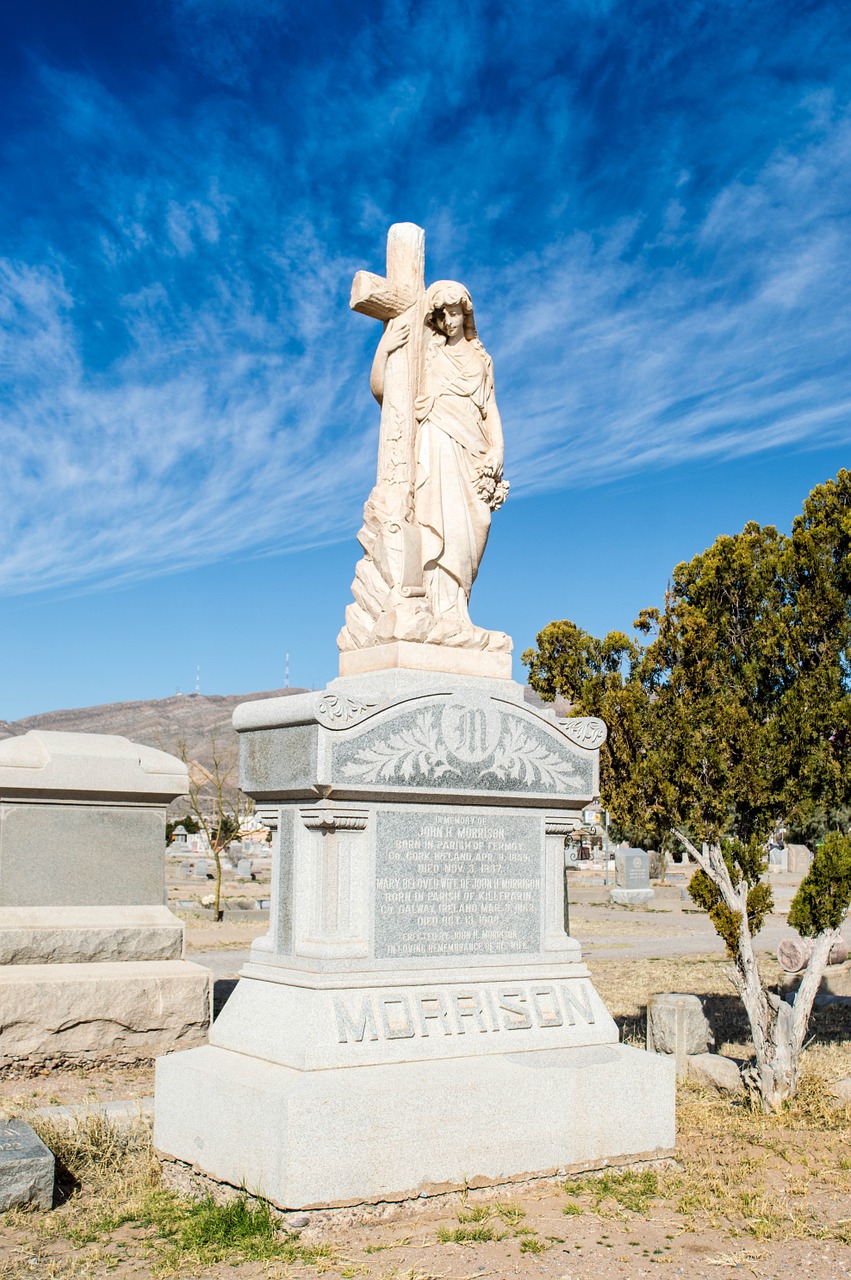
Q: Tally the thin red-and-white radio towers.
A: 2